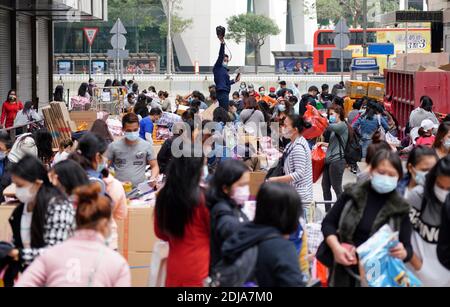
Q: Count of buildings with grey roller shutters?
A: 1